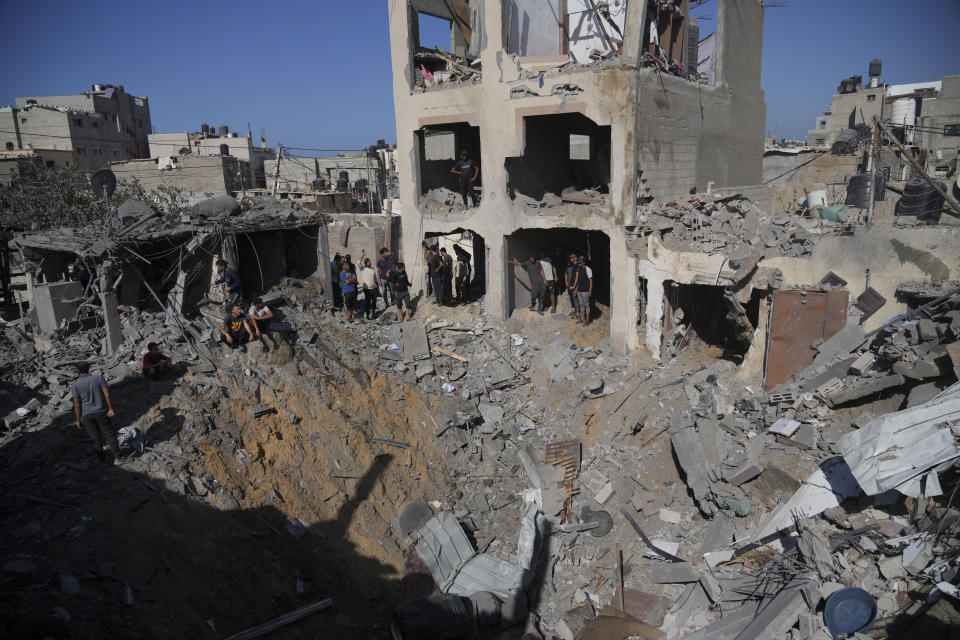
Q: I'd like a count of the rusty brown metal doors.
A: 1